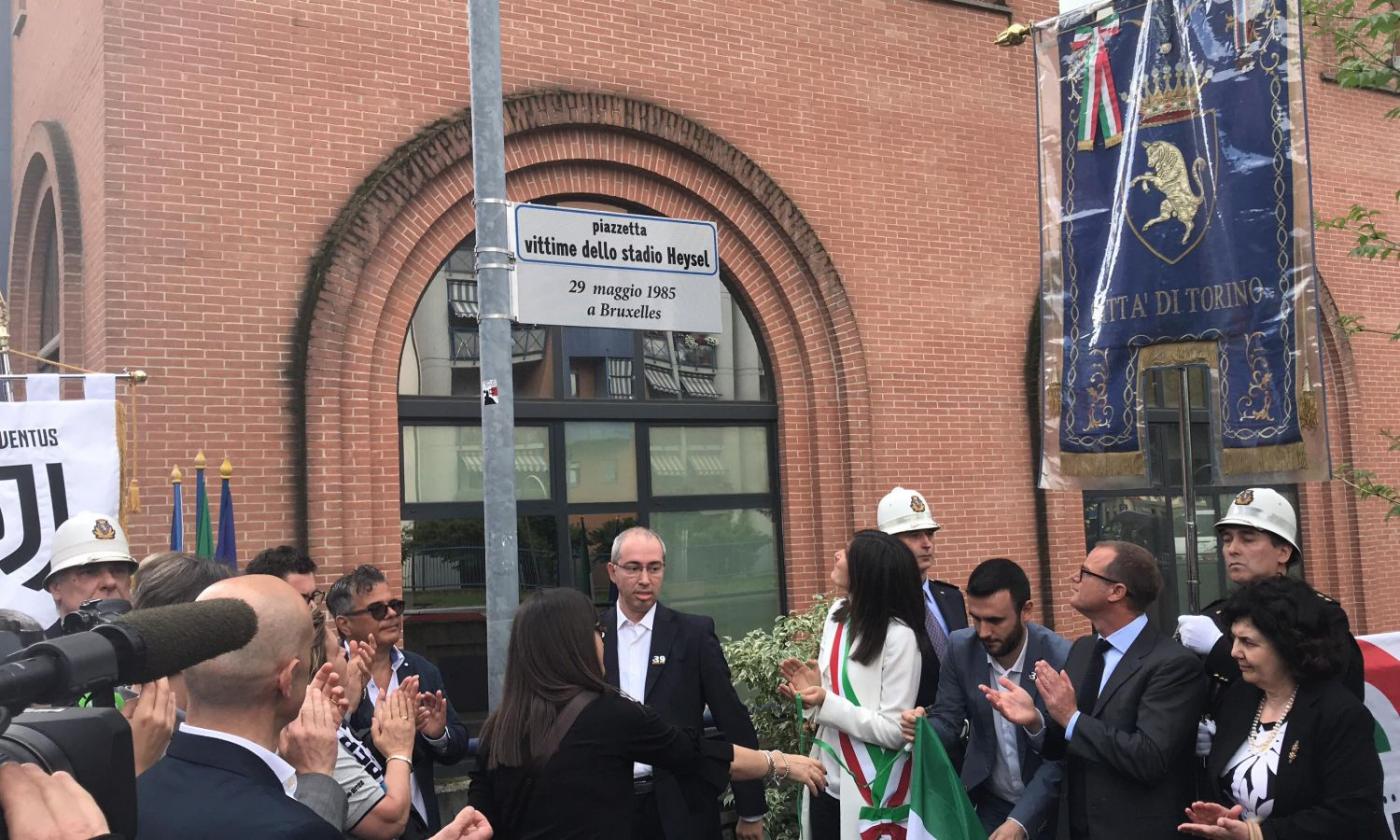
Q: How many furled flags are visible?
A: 3